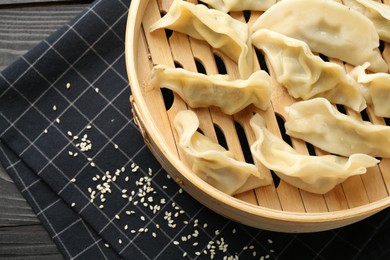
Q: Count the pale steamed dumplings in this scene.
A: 10